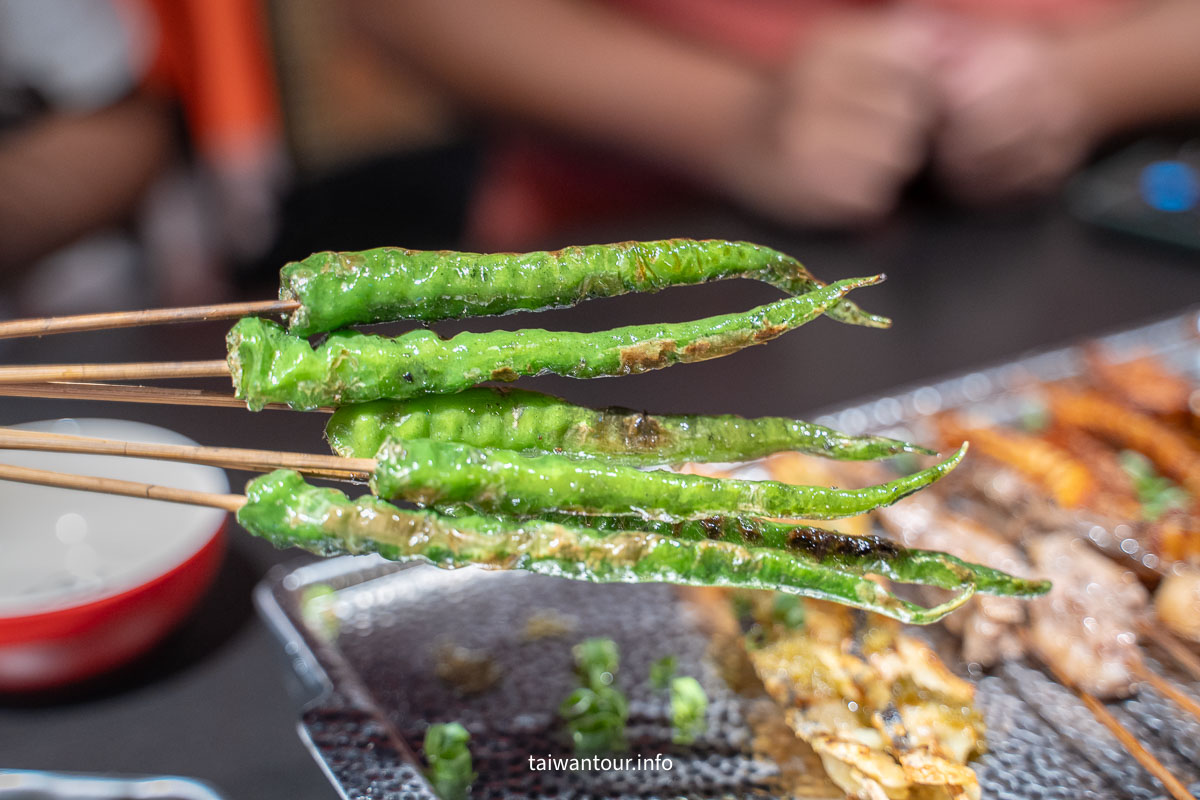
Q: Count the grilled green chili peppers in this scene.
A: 6